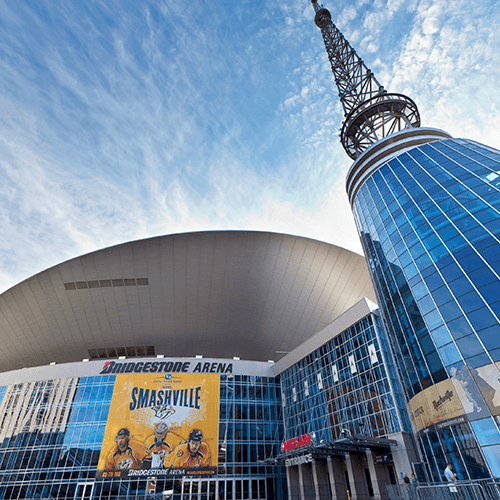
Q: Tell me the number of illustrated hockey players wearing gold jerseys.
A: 3